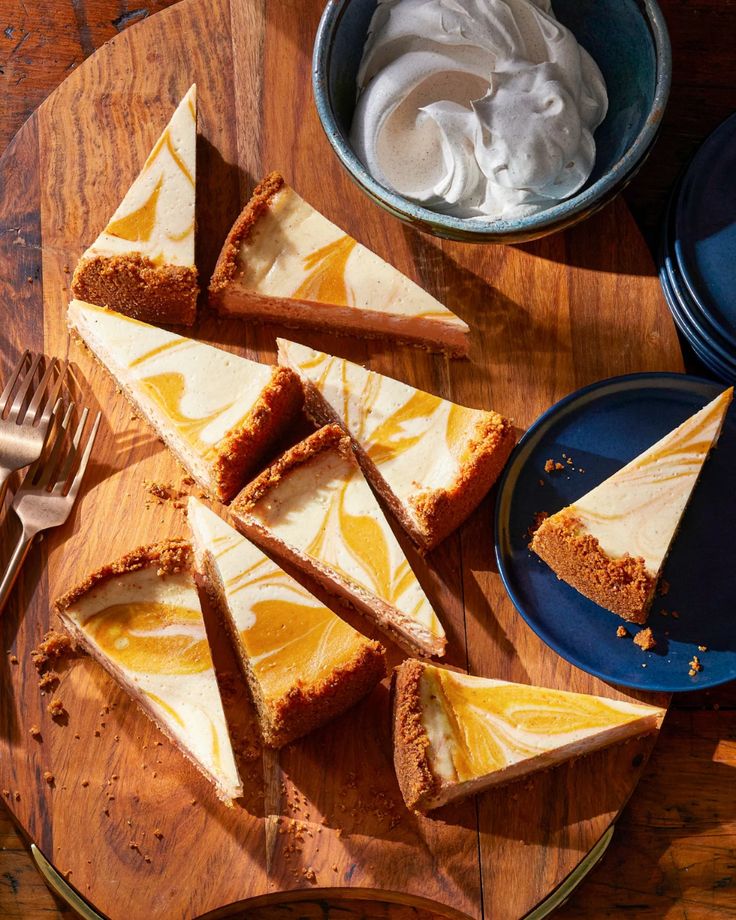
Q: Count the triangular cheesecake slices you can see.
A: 9